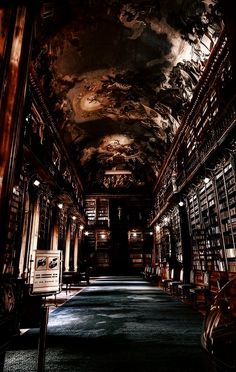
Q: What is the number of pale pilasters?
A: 5